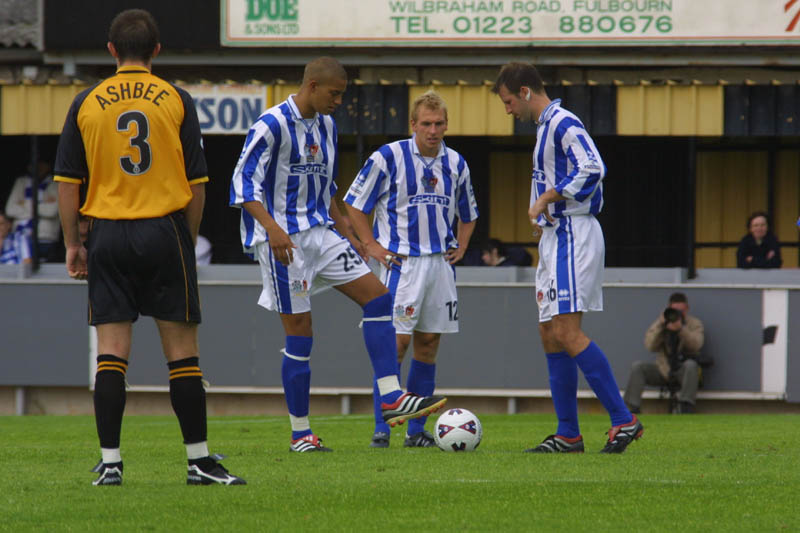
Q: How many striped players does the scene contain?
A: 3